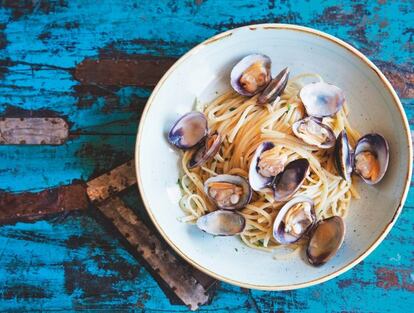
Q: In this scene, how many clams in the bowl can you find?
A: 7